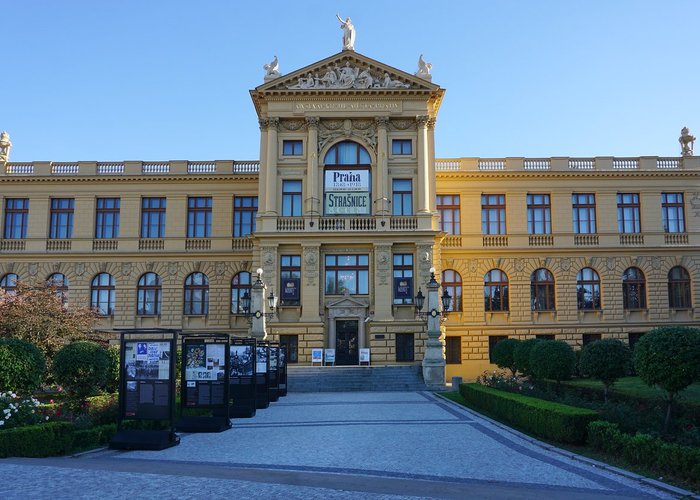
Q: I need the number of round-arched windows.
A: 13